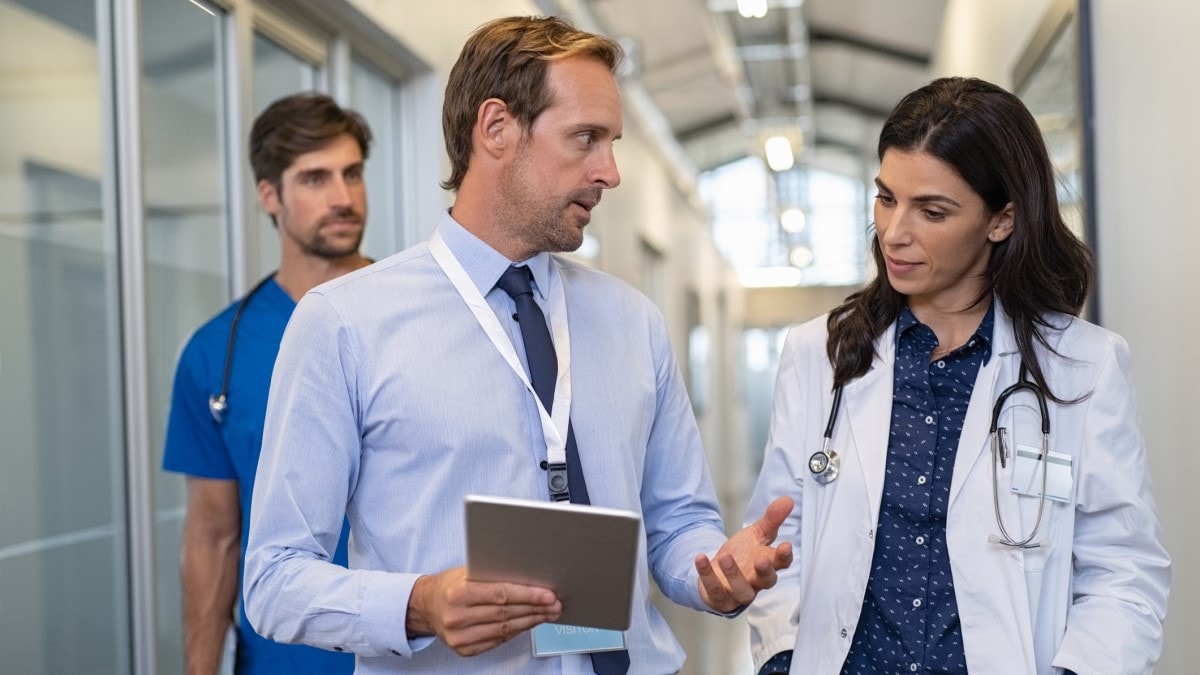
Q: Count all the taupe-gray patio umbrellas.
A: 0